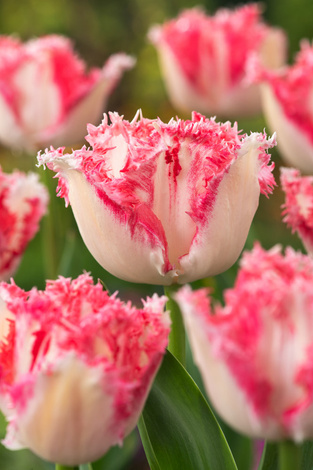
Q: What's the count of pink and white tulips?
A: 8